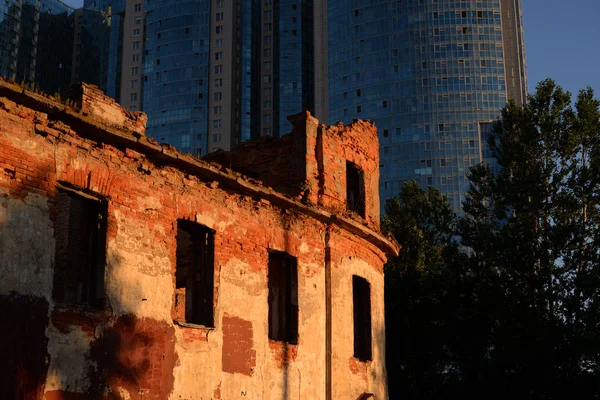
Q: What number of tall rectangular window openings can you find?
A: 5